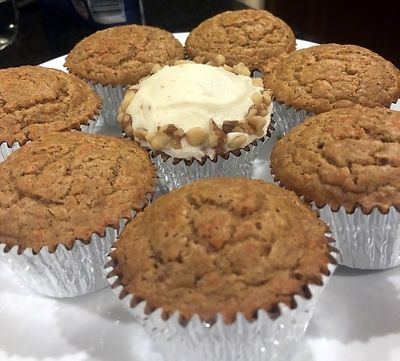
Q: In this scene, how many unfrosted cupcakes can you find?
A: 7